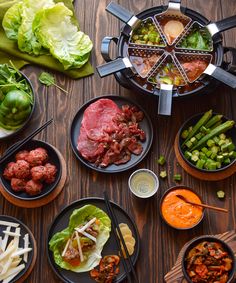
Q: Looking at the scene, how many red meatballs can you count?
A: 8